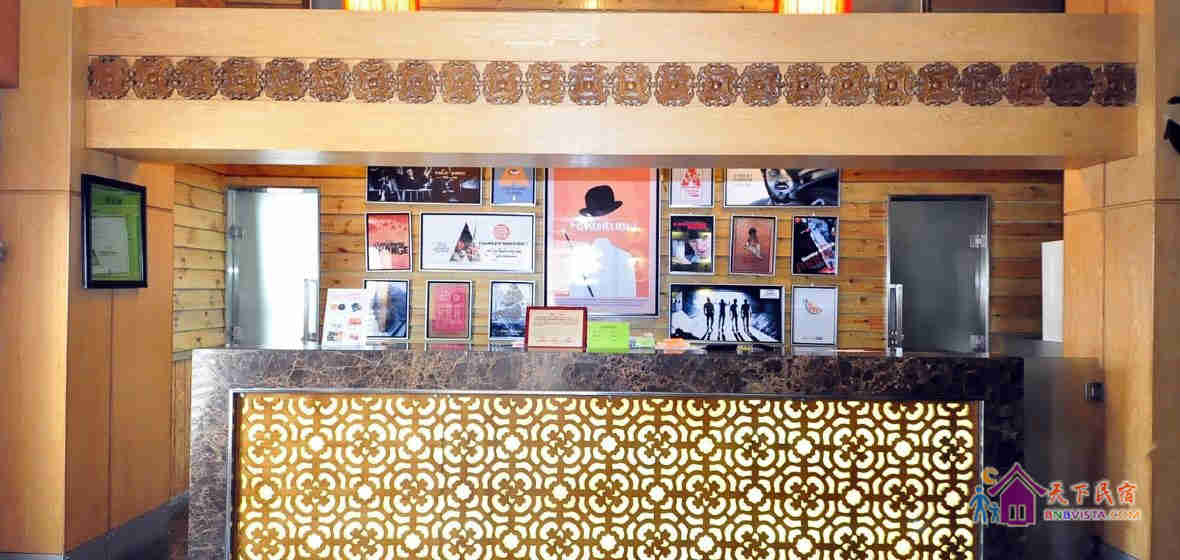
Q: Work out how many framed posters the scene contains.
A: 15